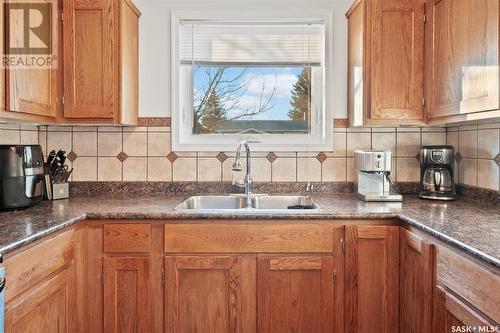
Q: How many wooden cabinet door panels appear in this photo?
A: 11